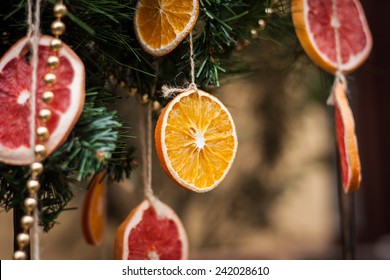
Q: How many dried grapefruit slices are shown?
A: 4